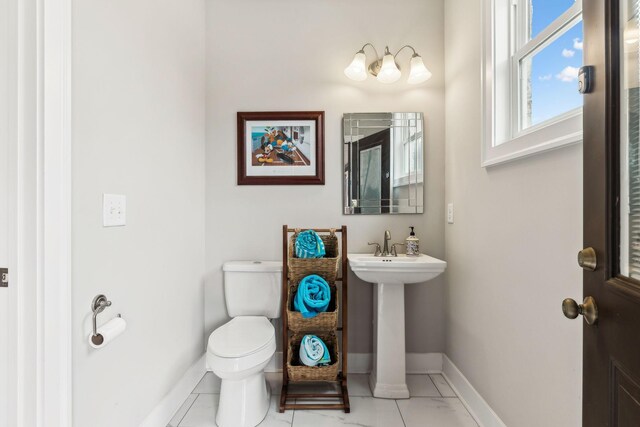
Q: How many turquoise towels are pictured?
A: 3